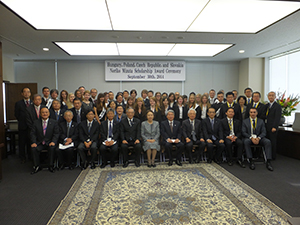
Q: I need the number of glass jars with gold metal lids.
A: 0